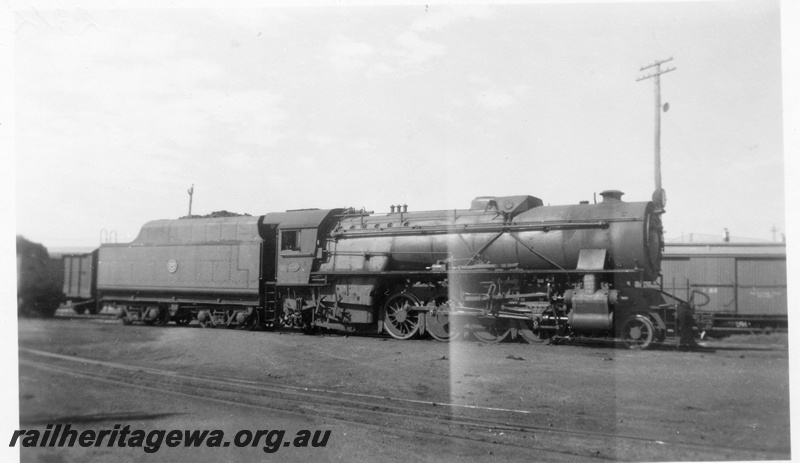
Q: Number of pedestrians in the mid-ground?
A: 0